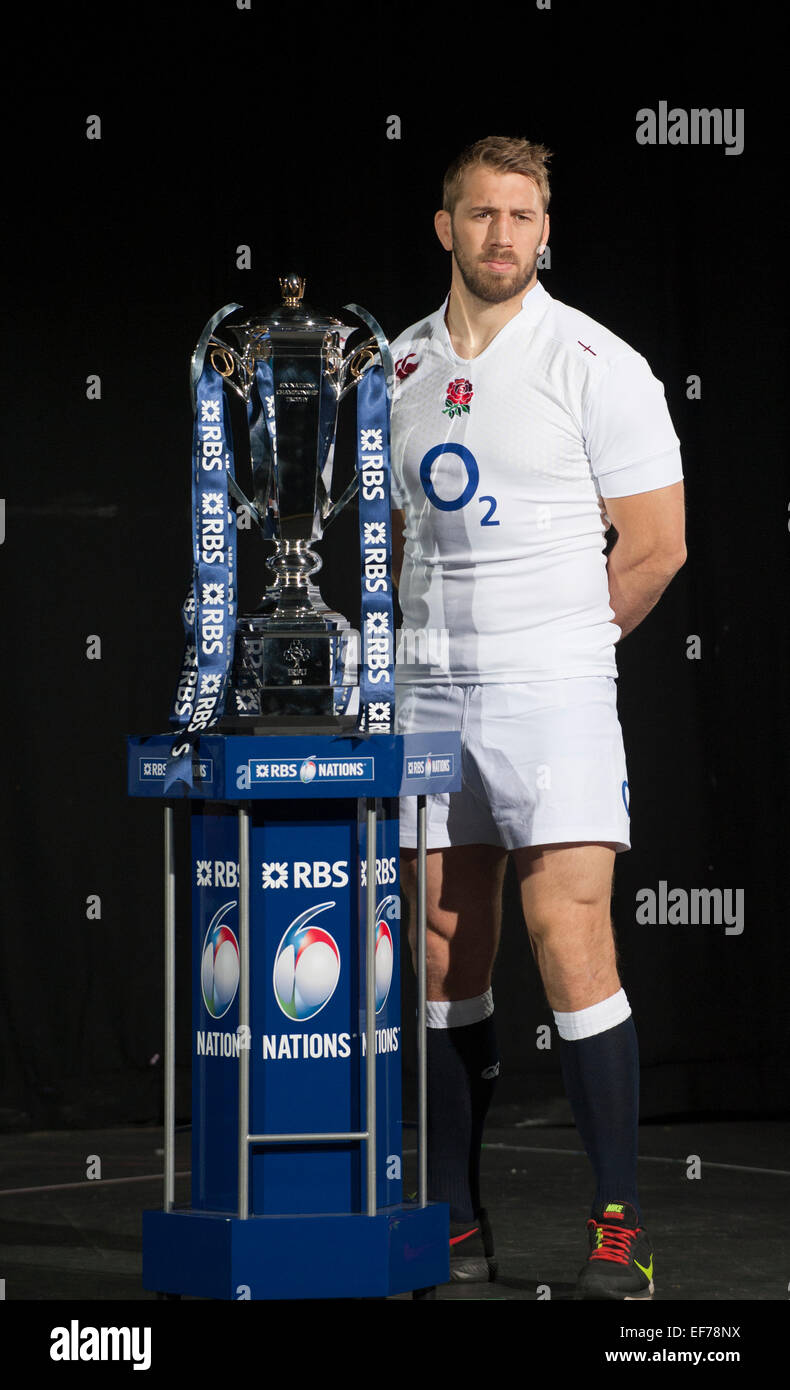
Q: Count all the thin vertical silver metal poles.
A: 4